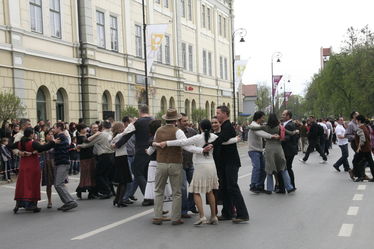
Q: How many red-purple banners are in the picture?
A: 2